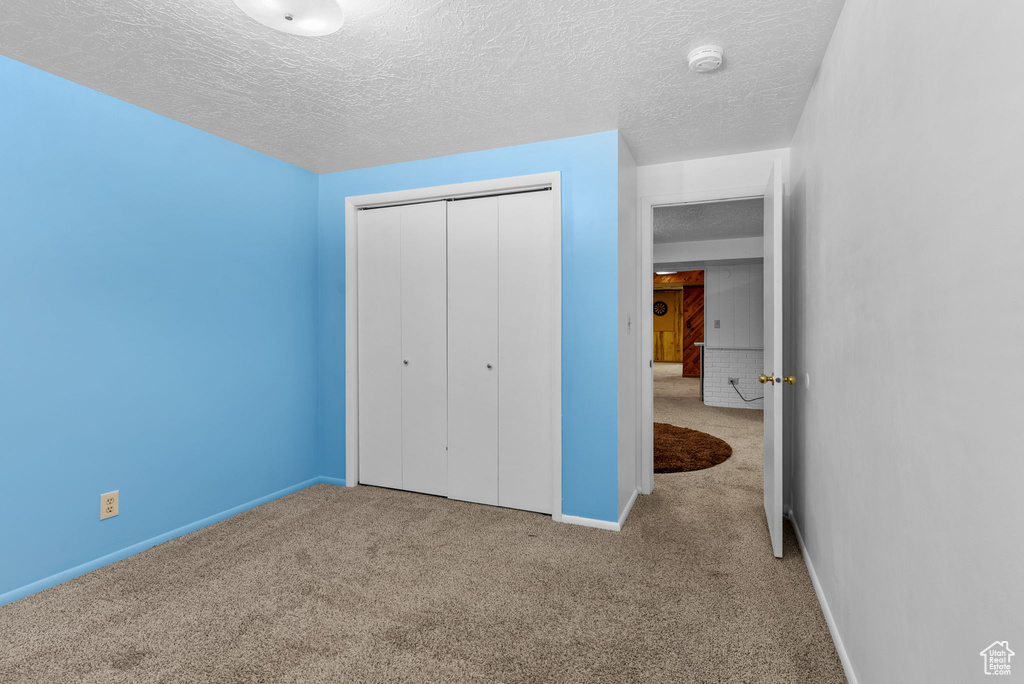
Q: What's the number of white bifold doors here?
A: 2